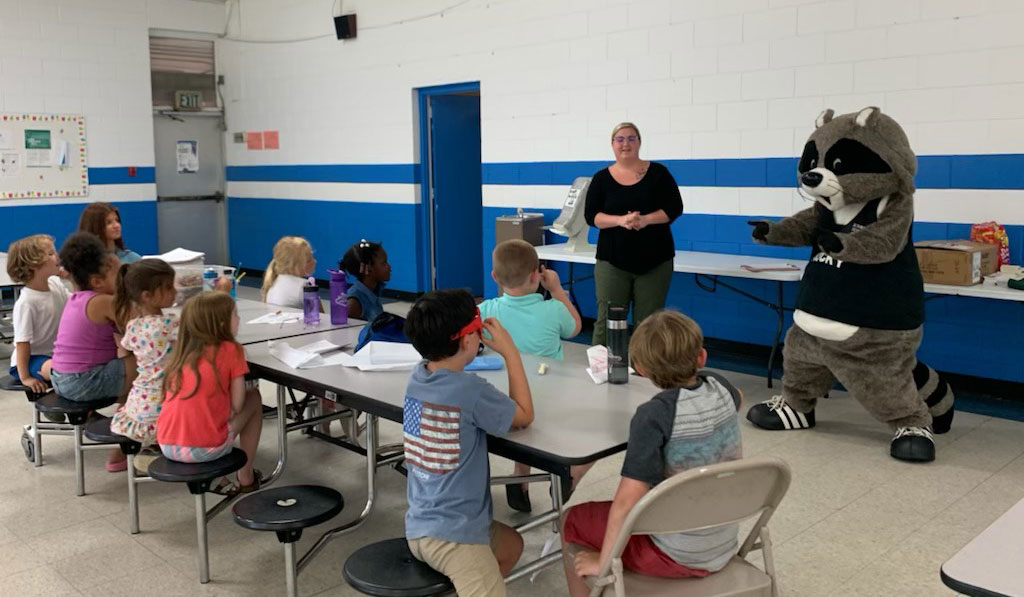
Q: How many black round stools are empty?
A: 1